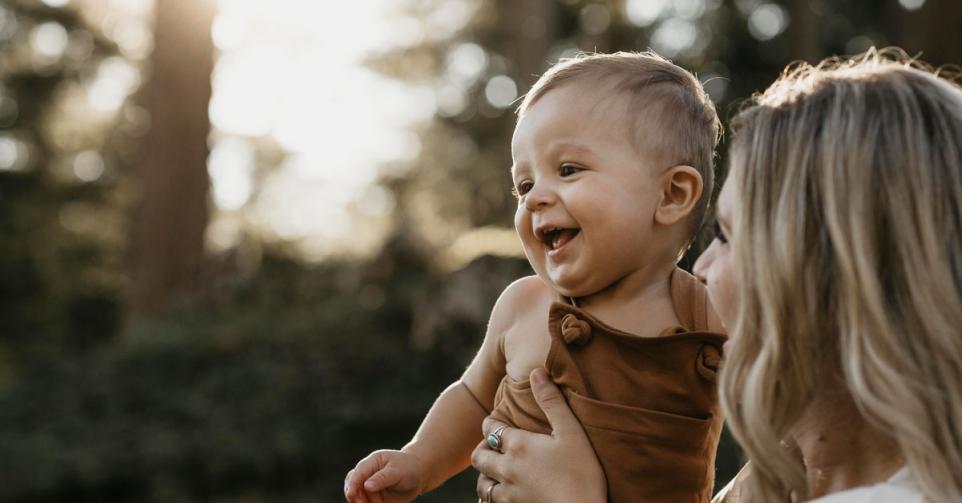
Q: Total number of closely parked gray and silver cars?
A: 0